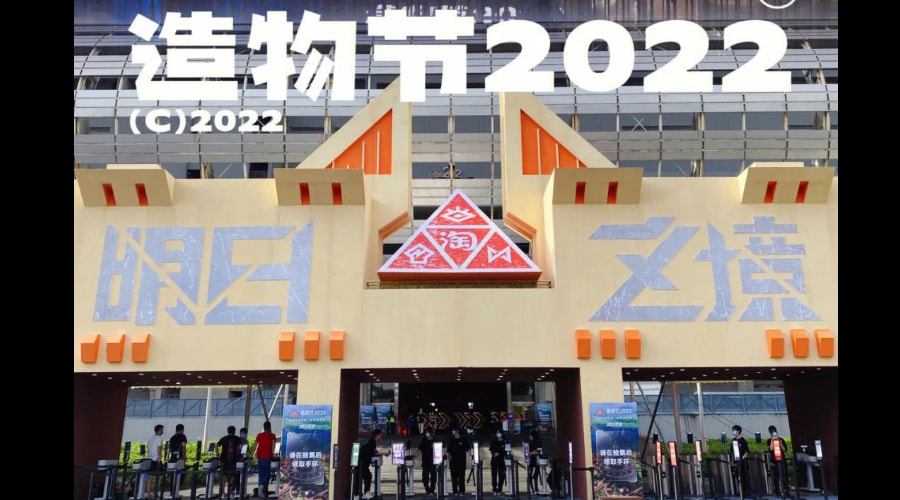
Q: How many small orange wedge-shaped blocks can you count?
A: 12